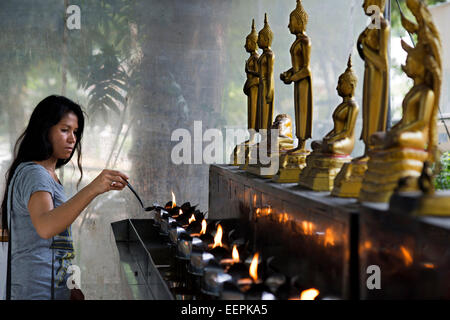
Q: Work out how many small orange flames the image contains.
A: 8